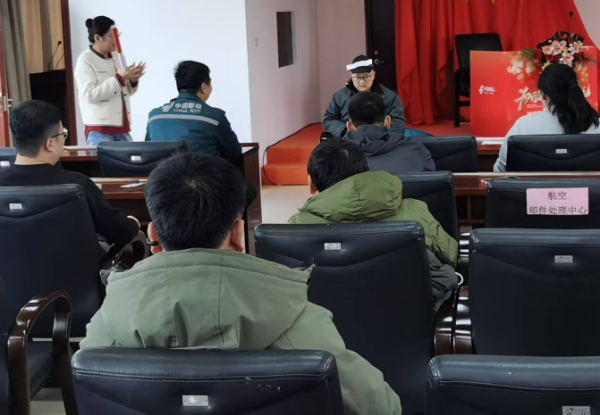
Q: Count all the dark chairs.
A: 13